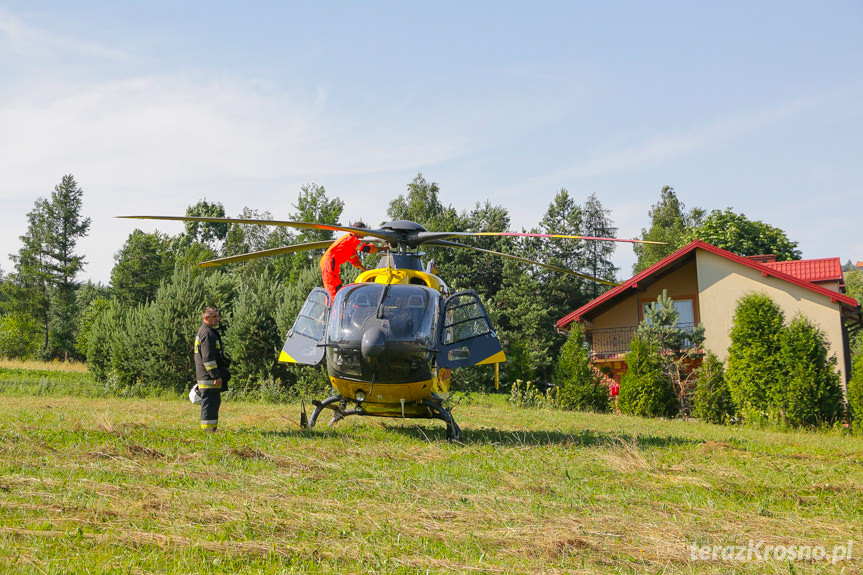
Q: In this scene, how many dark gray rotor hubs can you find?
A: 1